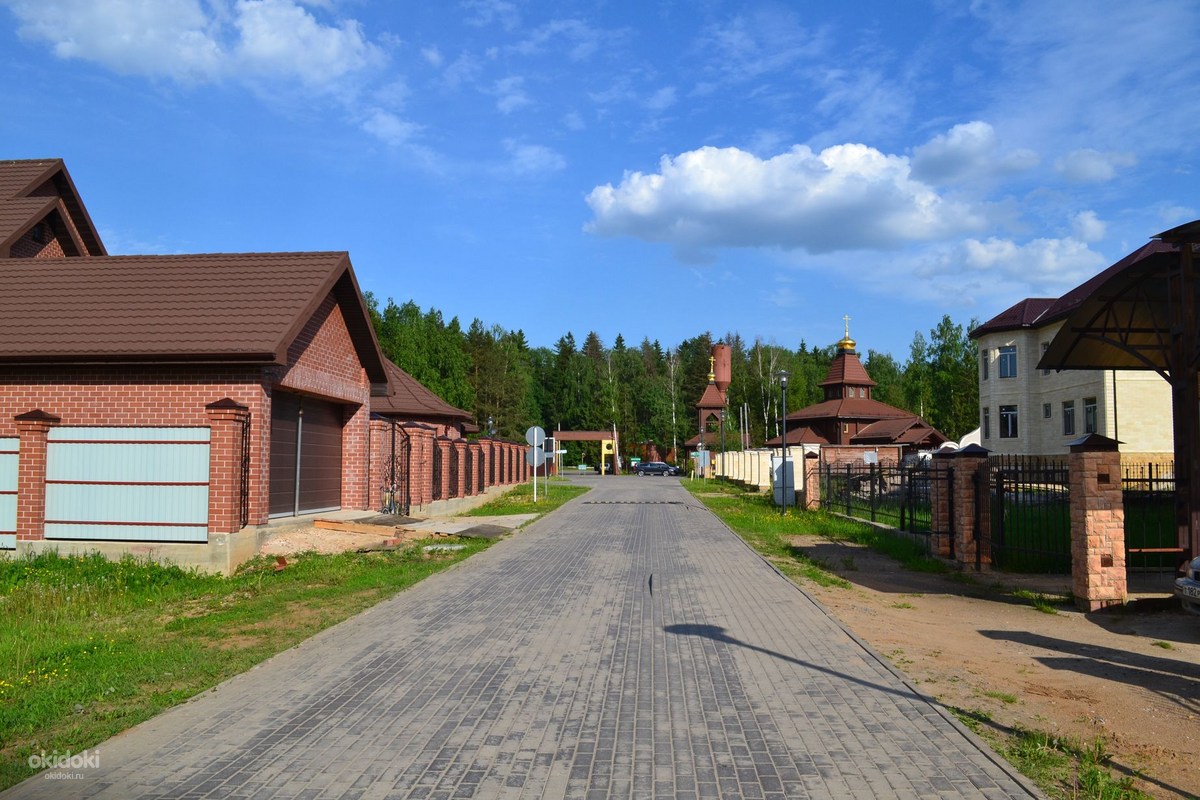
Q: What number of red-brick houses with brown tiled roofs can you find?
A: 2